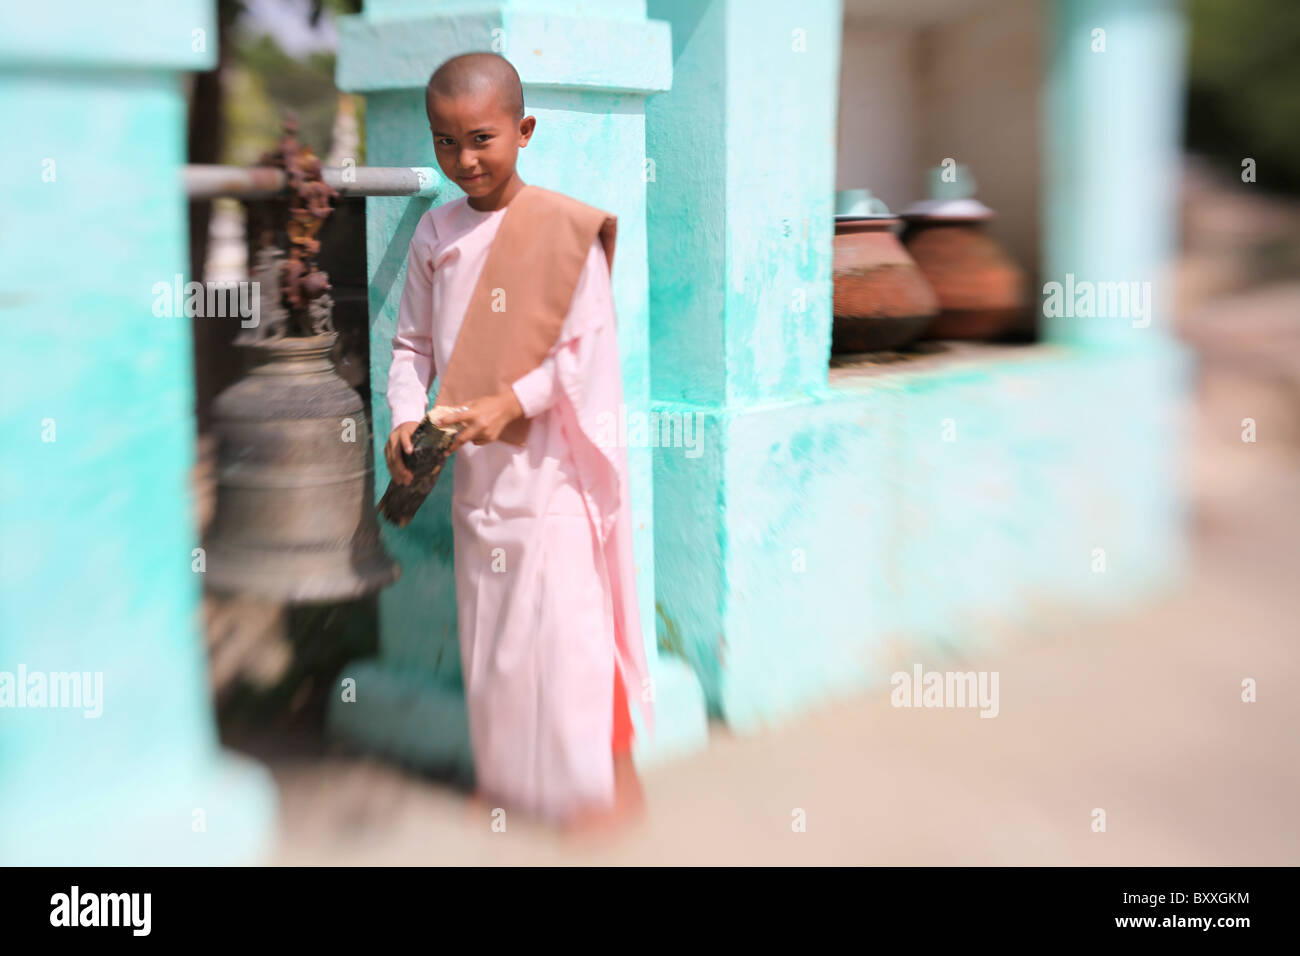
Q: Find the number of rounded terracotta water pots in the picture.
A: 2